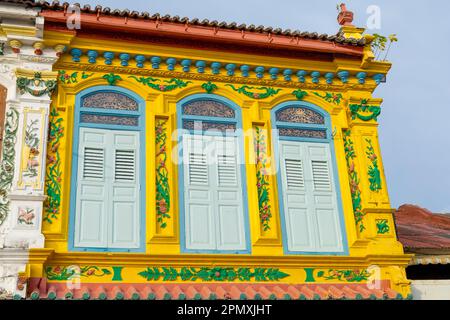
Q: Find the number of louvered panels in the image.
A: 6